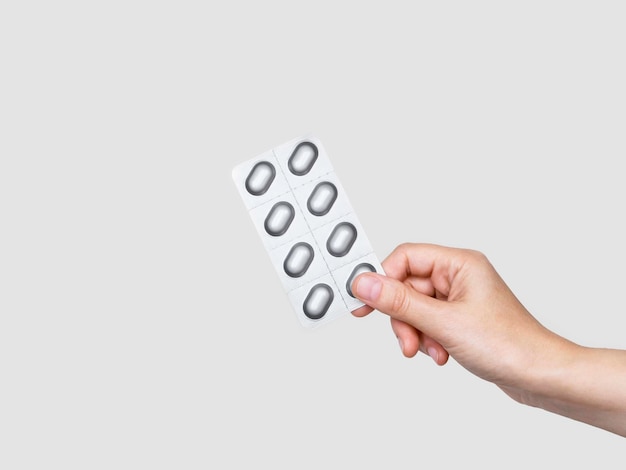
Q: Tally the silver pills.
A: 8